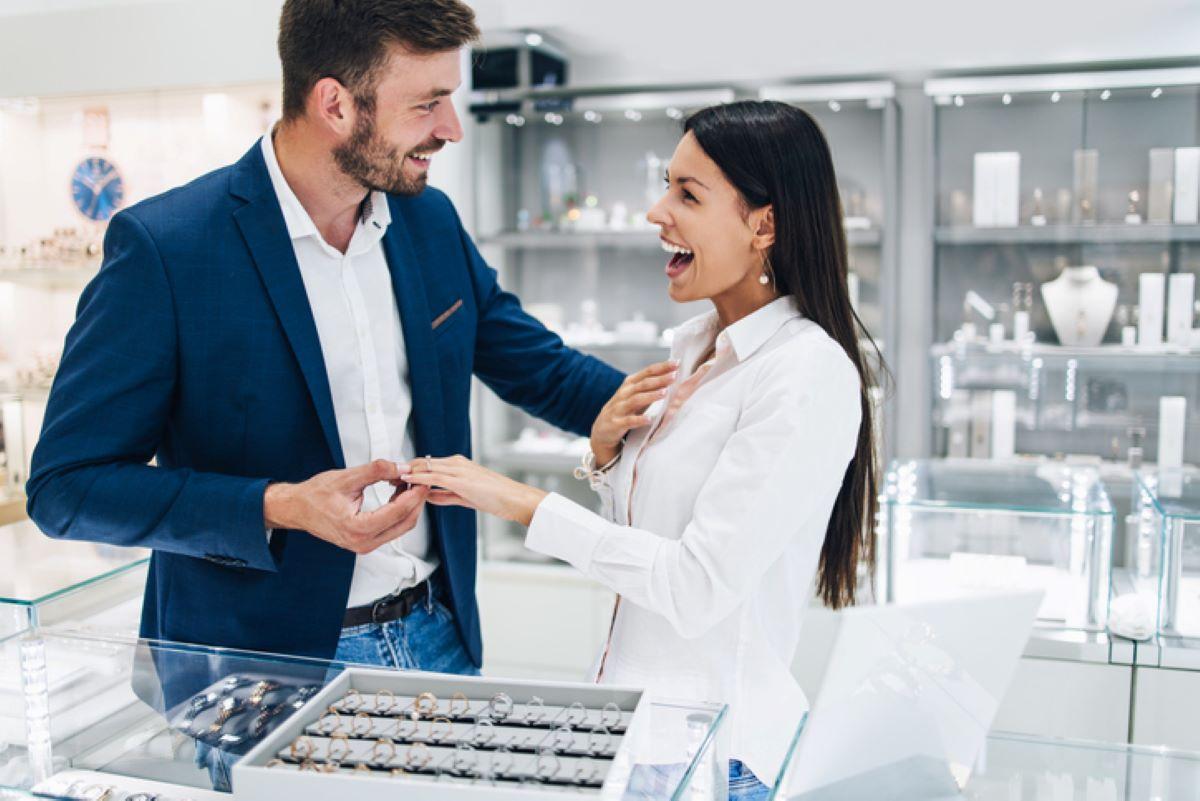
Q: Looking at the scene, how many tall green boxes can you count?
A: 0